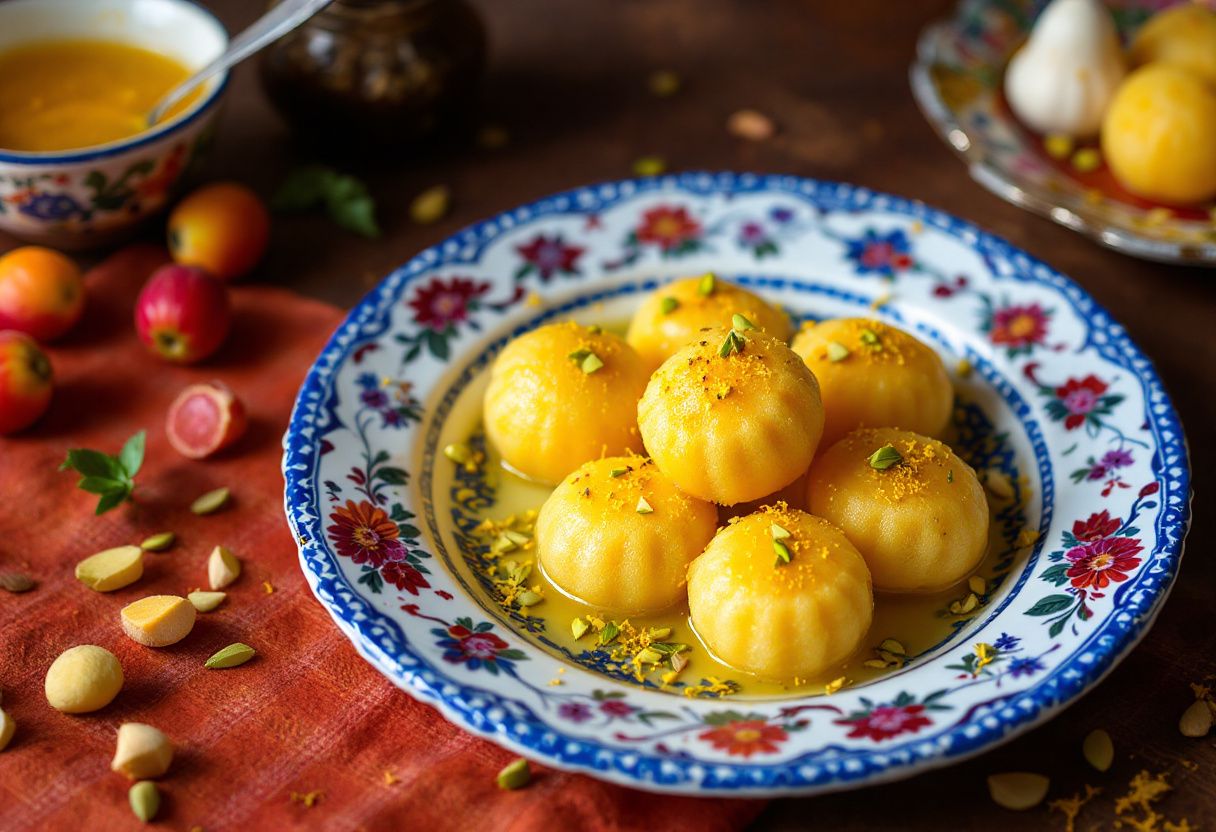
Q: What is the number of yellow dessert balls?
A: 9